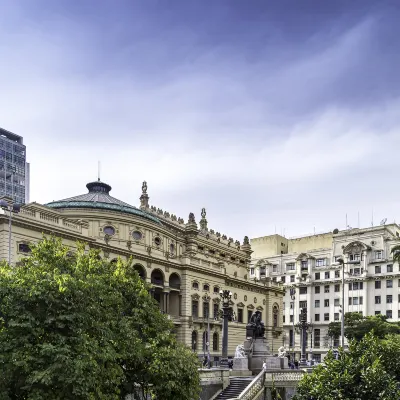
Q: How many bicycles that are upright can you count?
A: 0